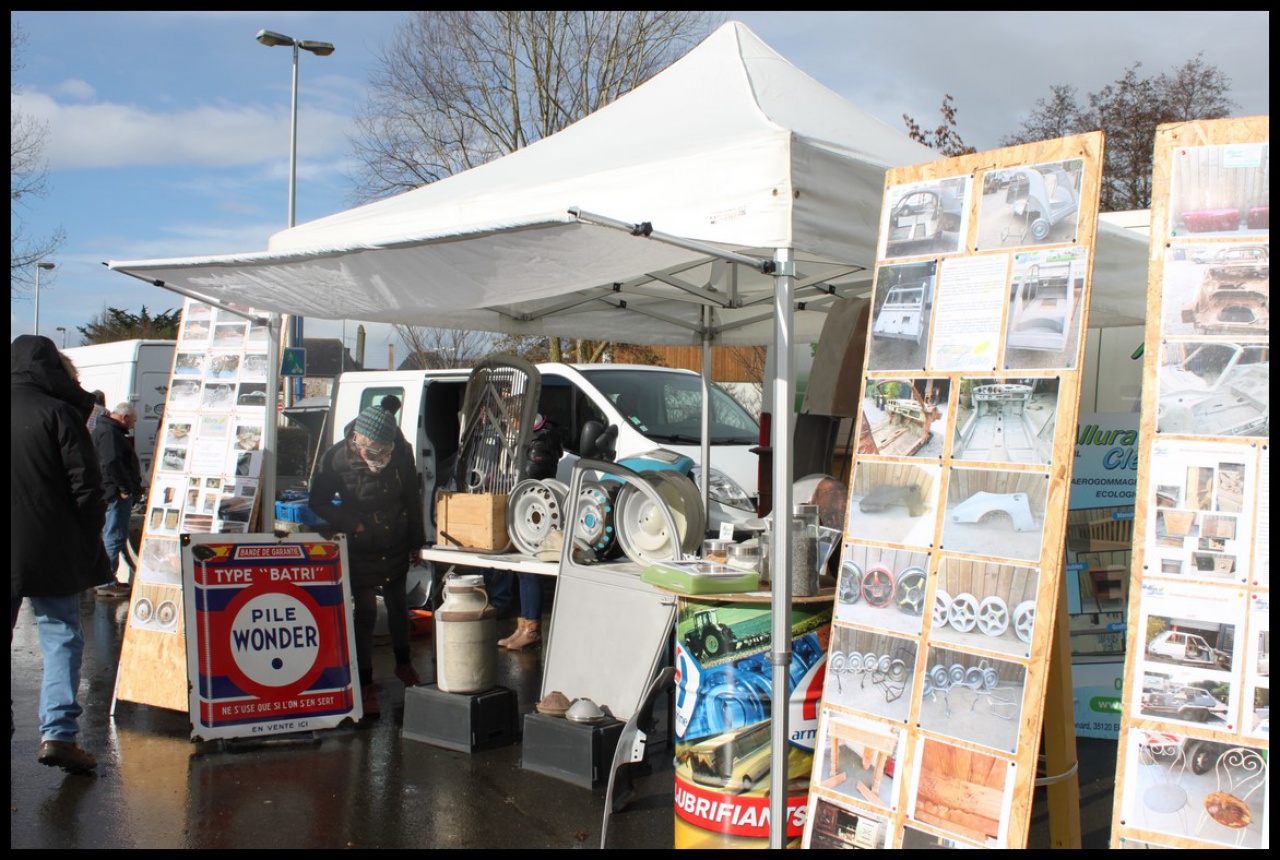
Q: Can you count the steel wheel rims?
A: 3